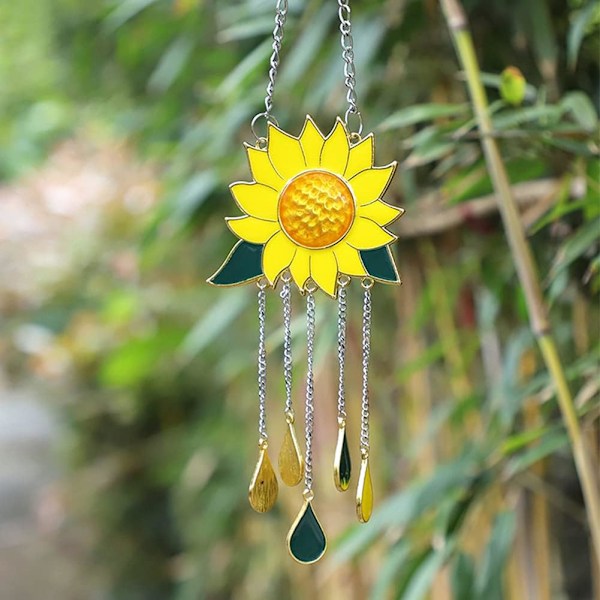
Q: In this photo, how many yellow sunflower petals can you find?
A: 14